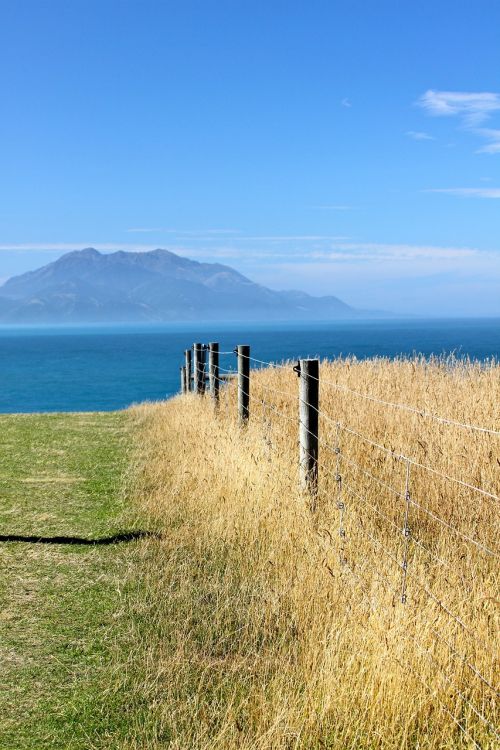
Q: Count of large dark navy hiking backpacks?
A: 0